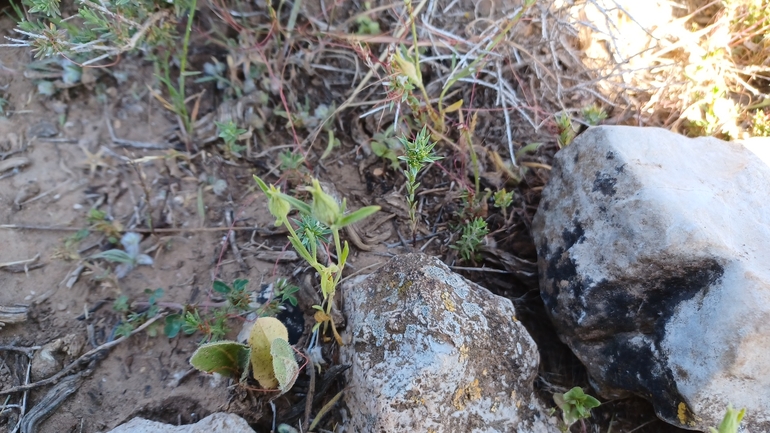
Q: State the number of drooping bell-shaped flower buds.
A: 2